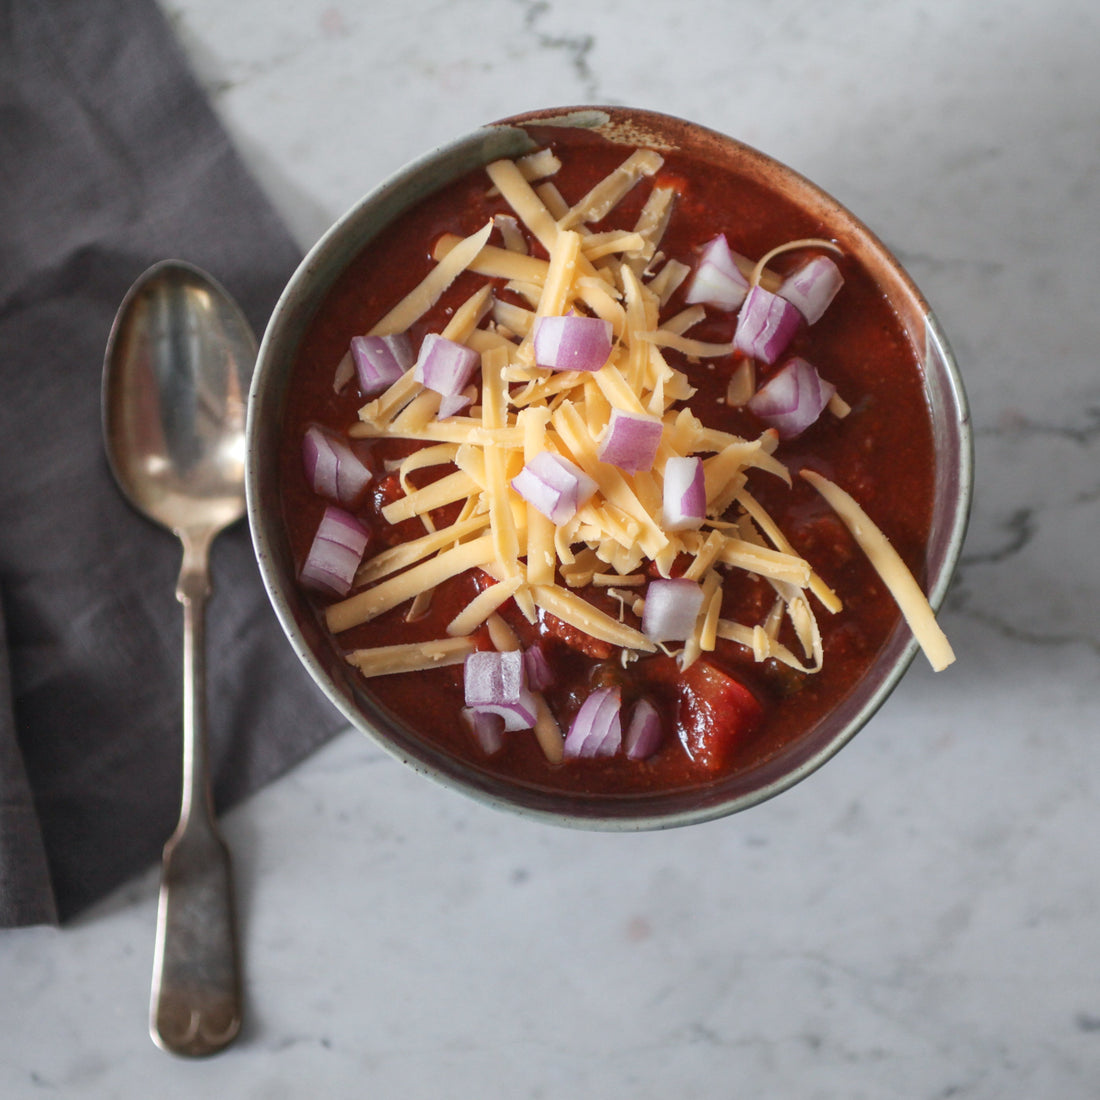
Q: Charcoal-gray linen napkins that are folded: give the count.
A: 1